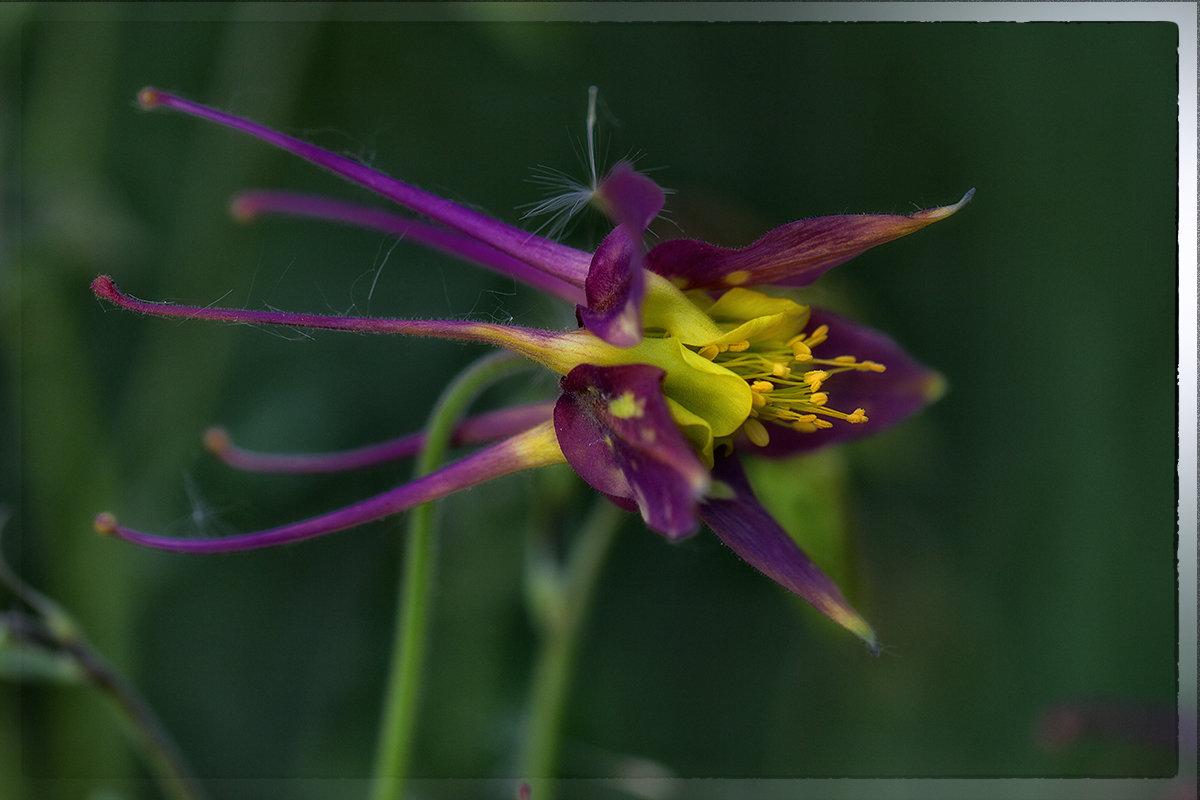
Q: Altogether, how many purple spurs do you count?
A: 5